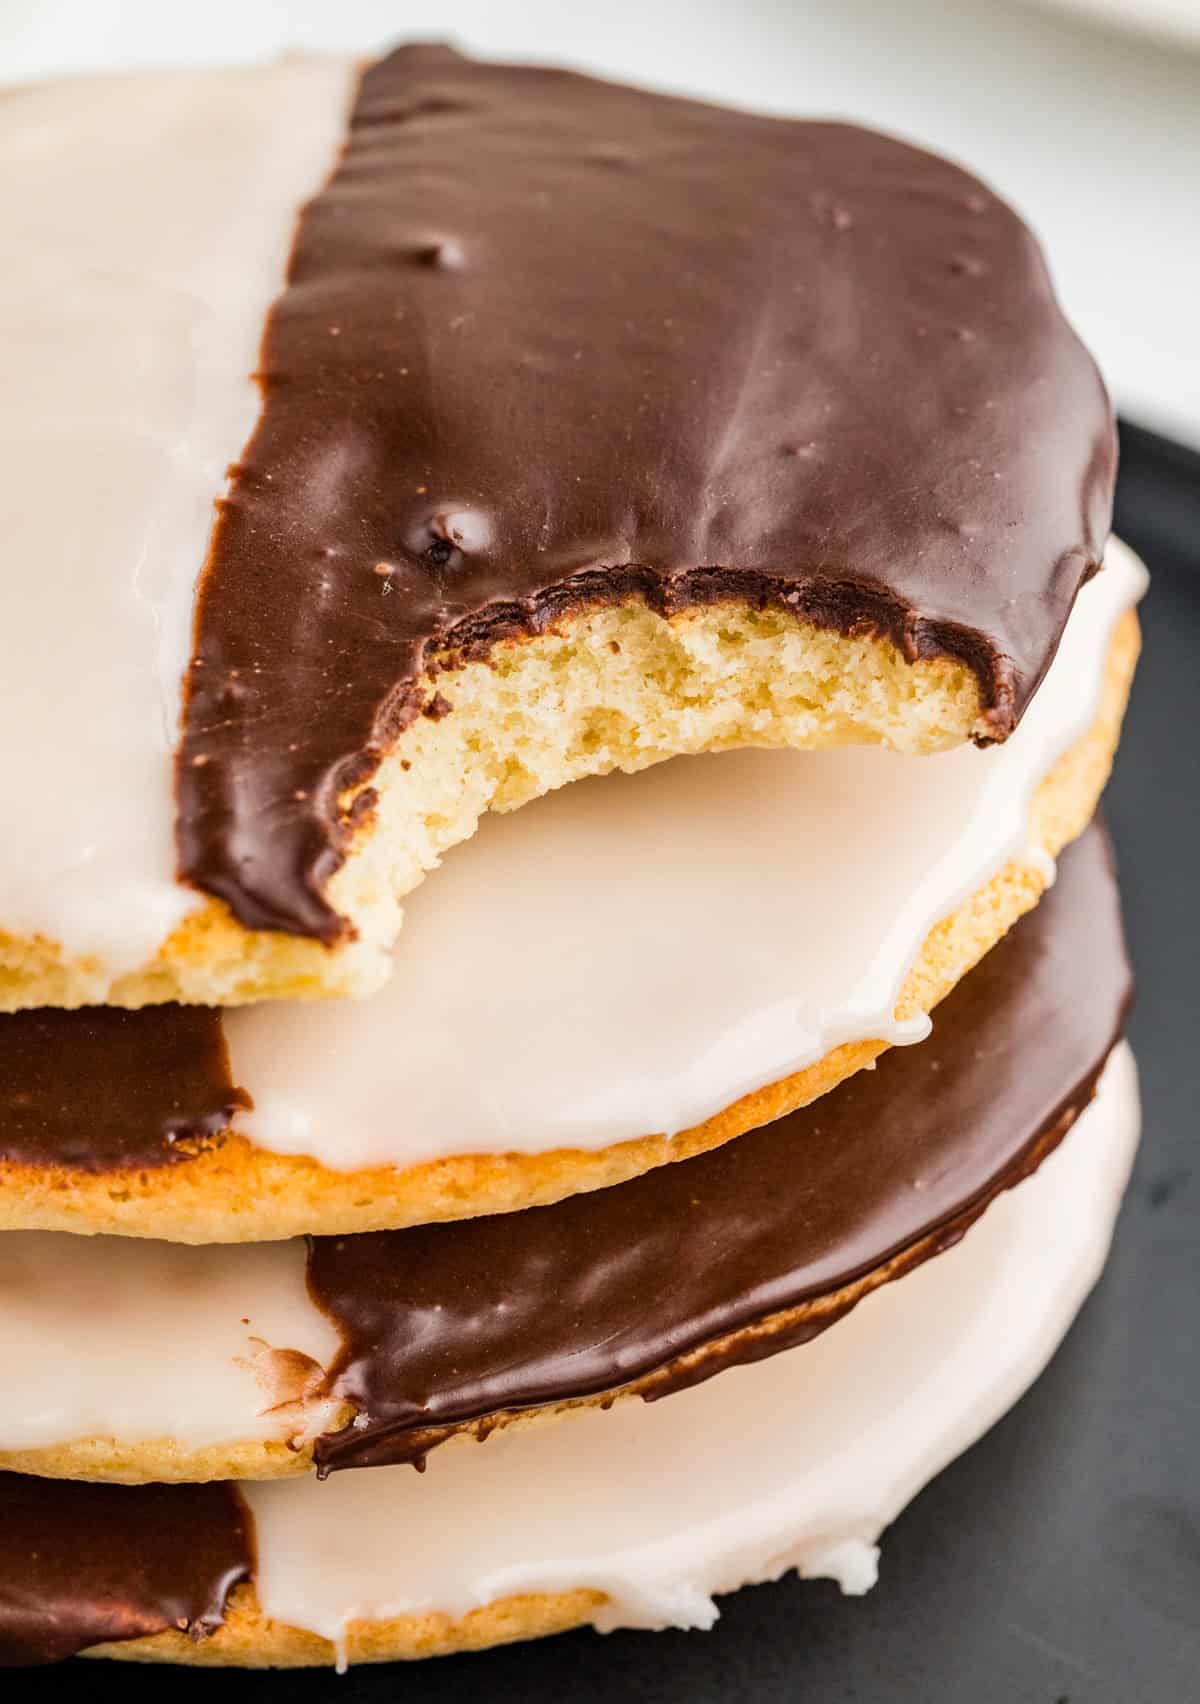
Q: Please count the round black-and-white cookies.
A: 4